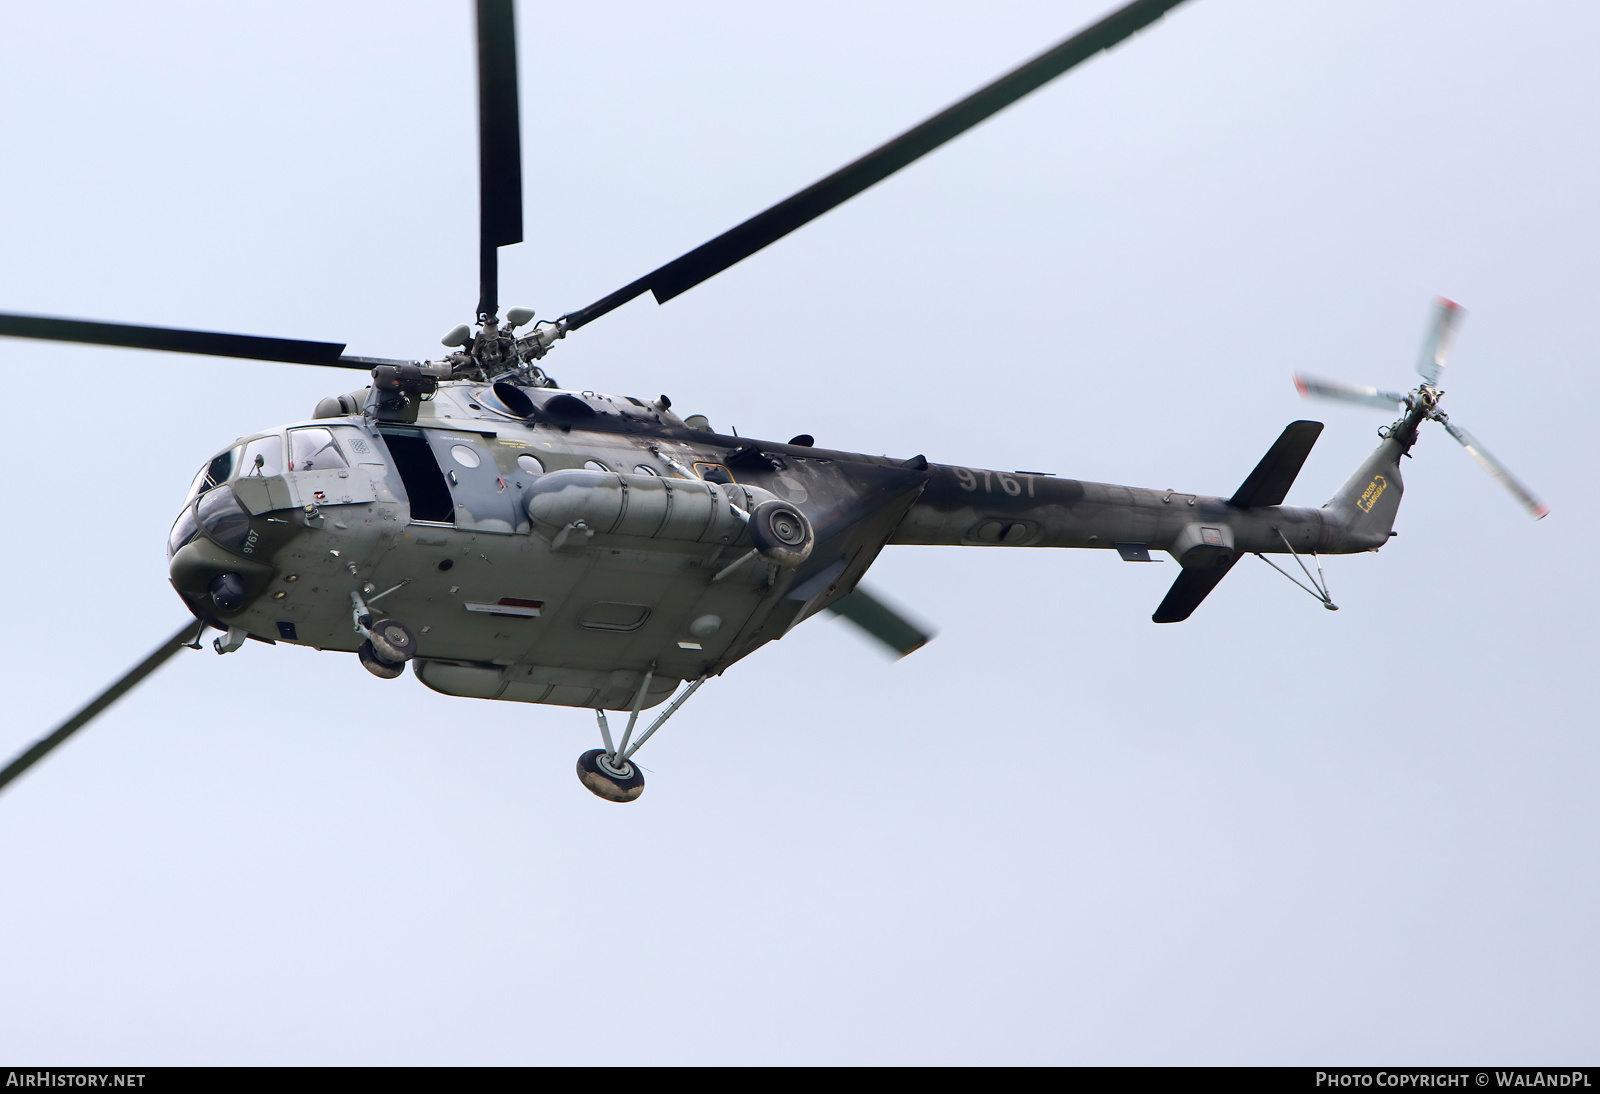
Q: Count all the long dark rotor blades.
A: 5